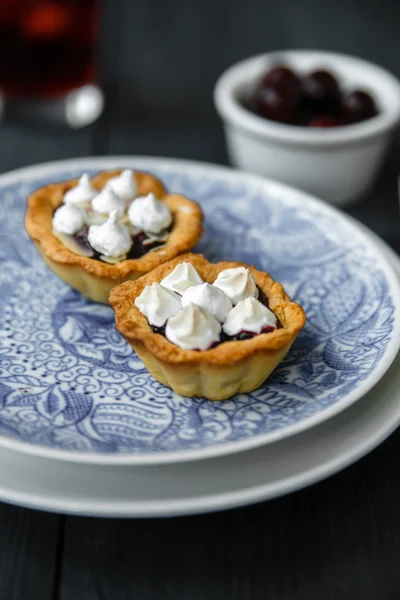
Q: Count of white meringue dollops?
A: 12